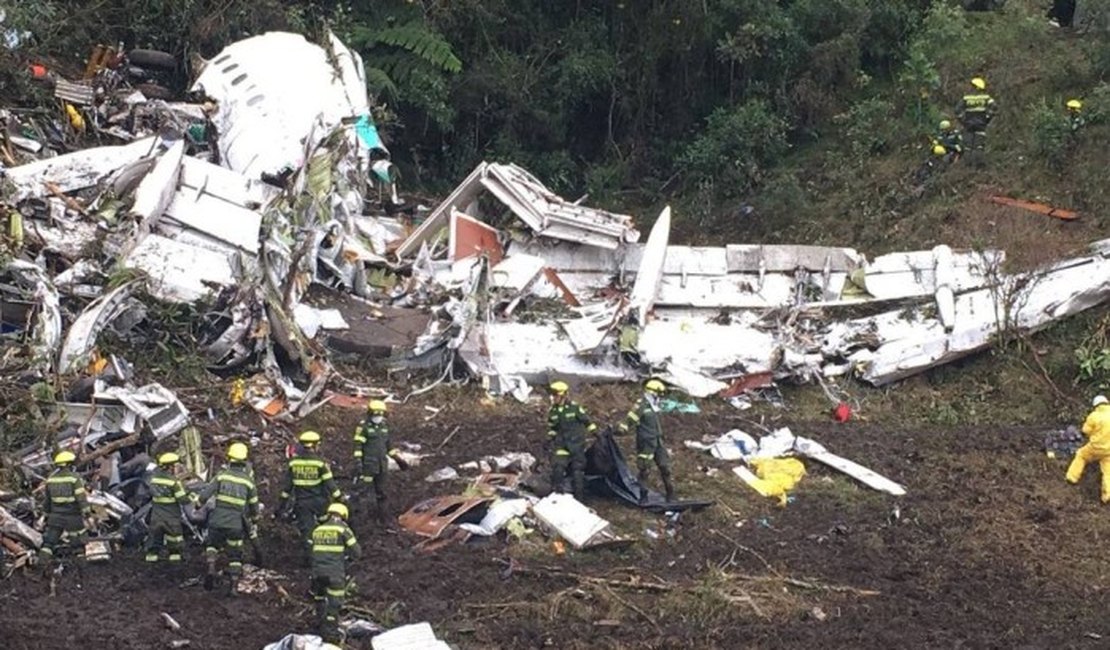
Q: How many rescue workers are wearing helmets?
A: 13